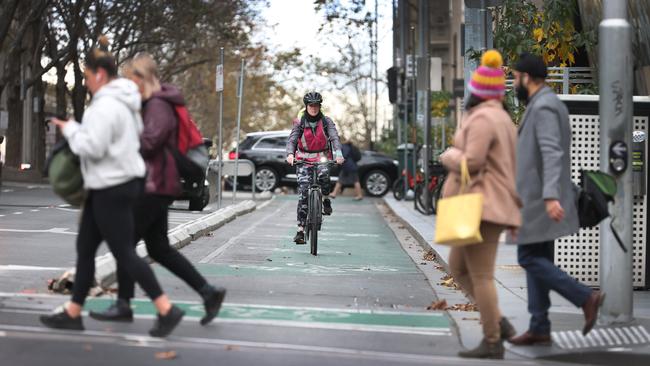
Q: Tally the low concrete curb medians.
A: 1